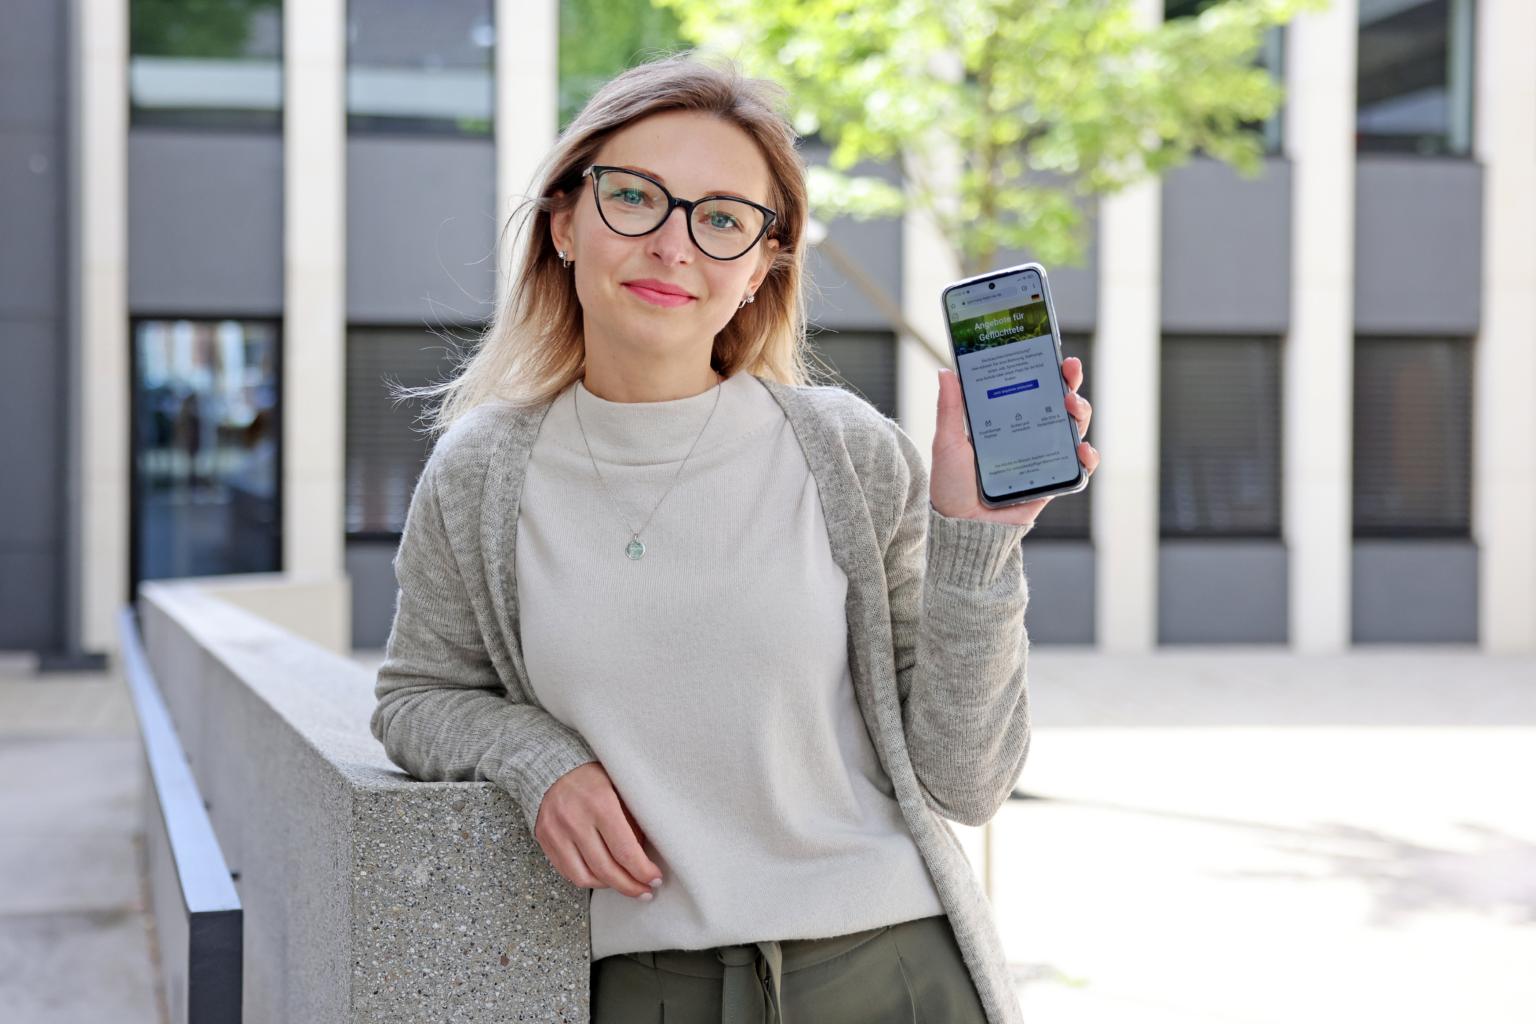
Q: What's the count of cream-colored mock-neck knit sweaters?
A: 1